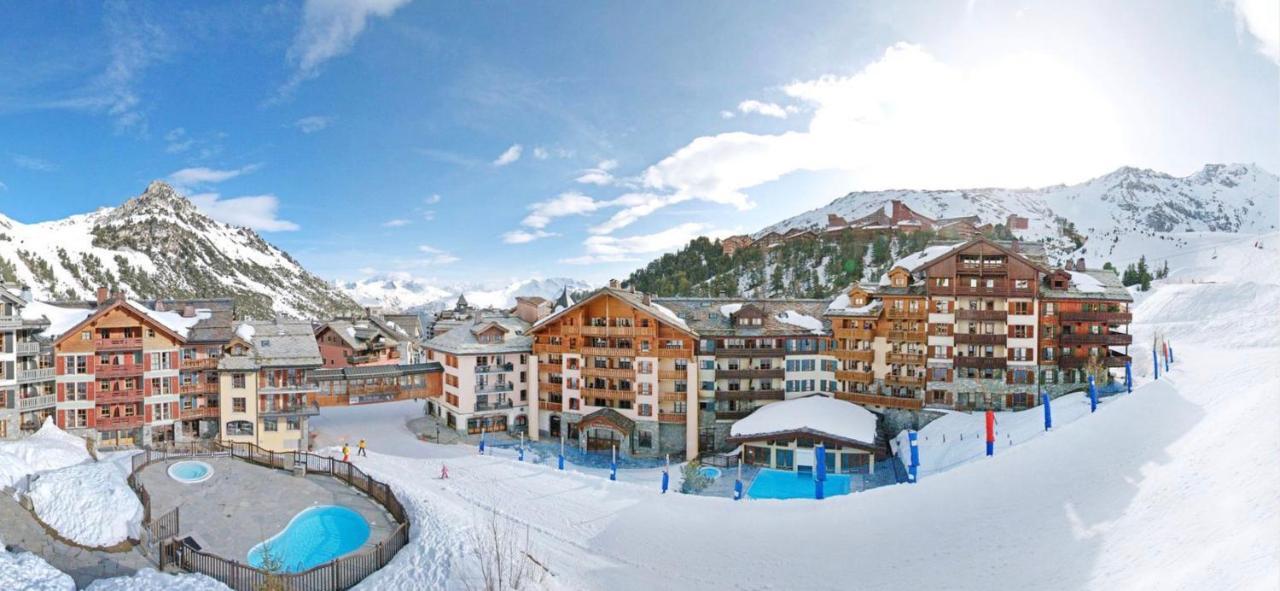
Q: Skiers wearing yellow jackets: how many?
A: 2